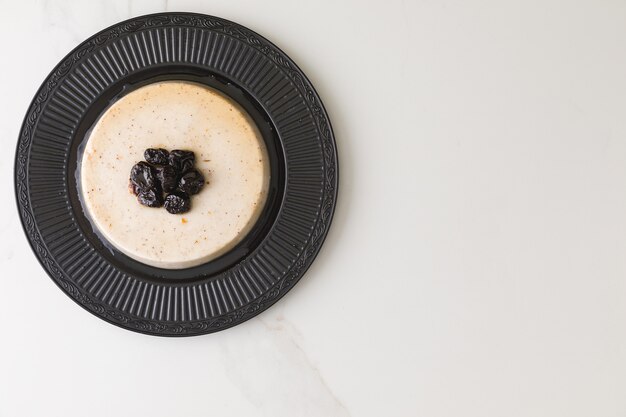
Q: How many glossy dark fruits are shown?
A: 7